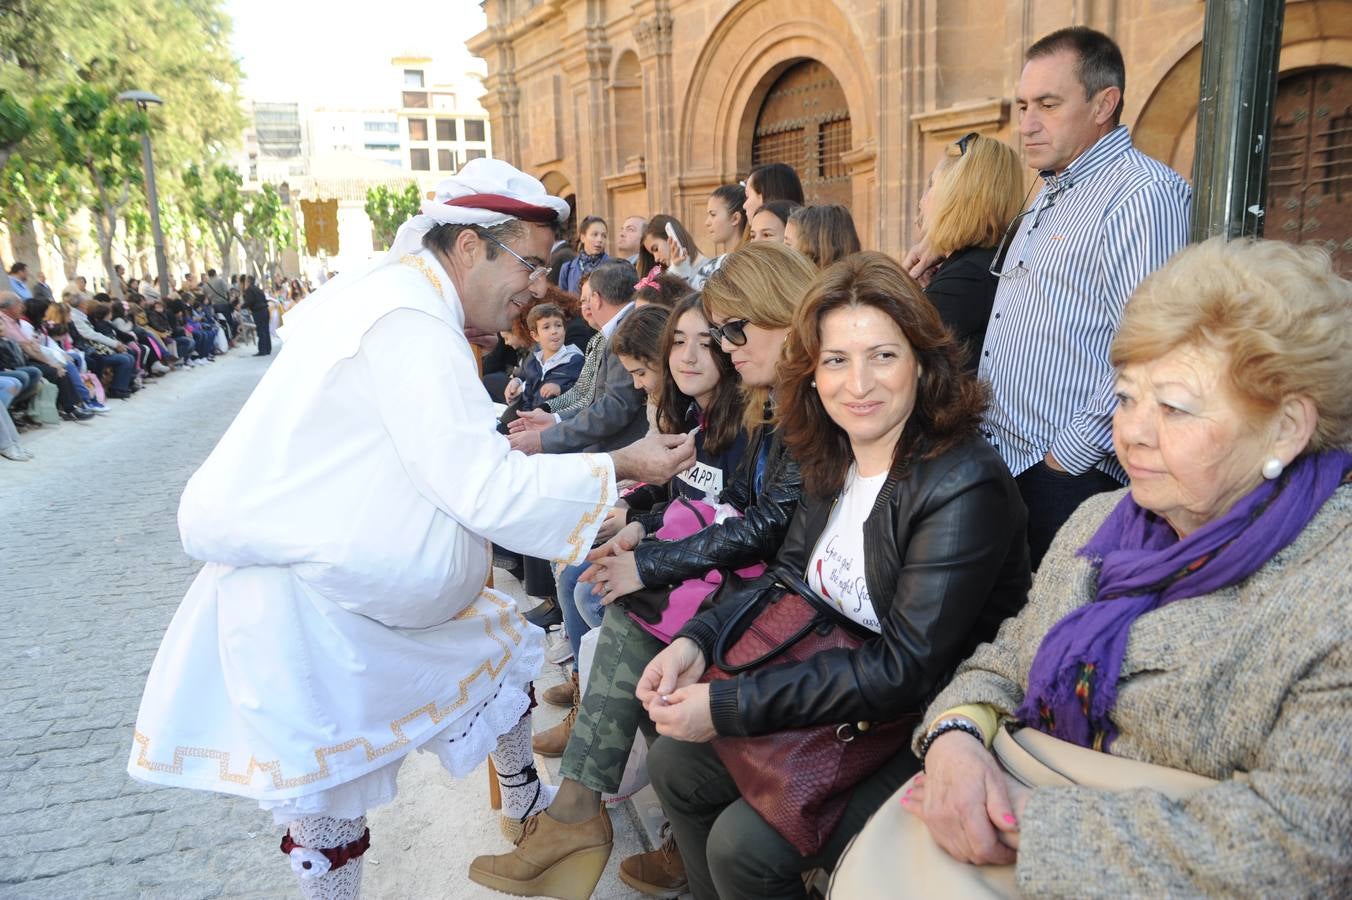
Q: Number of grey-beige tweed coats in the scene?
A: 1